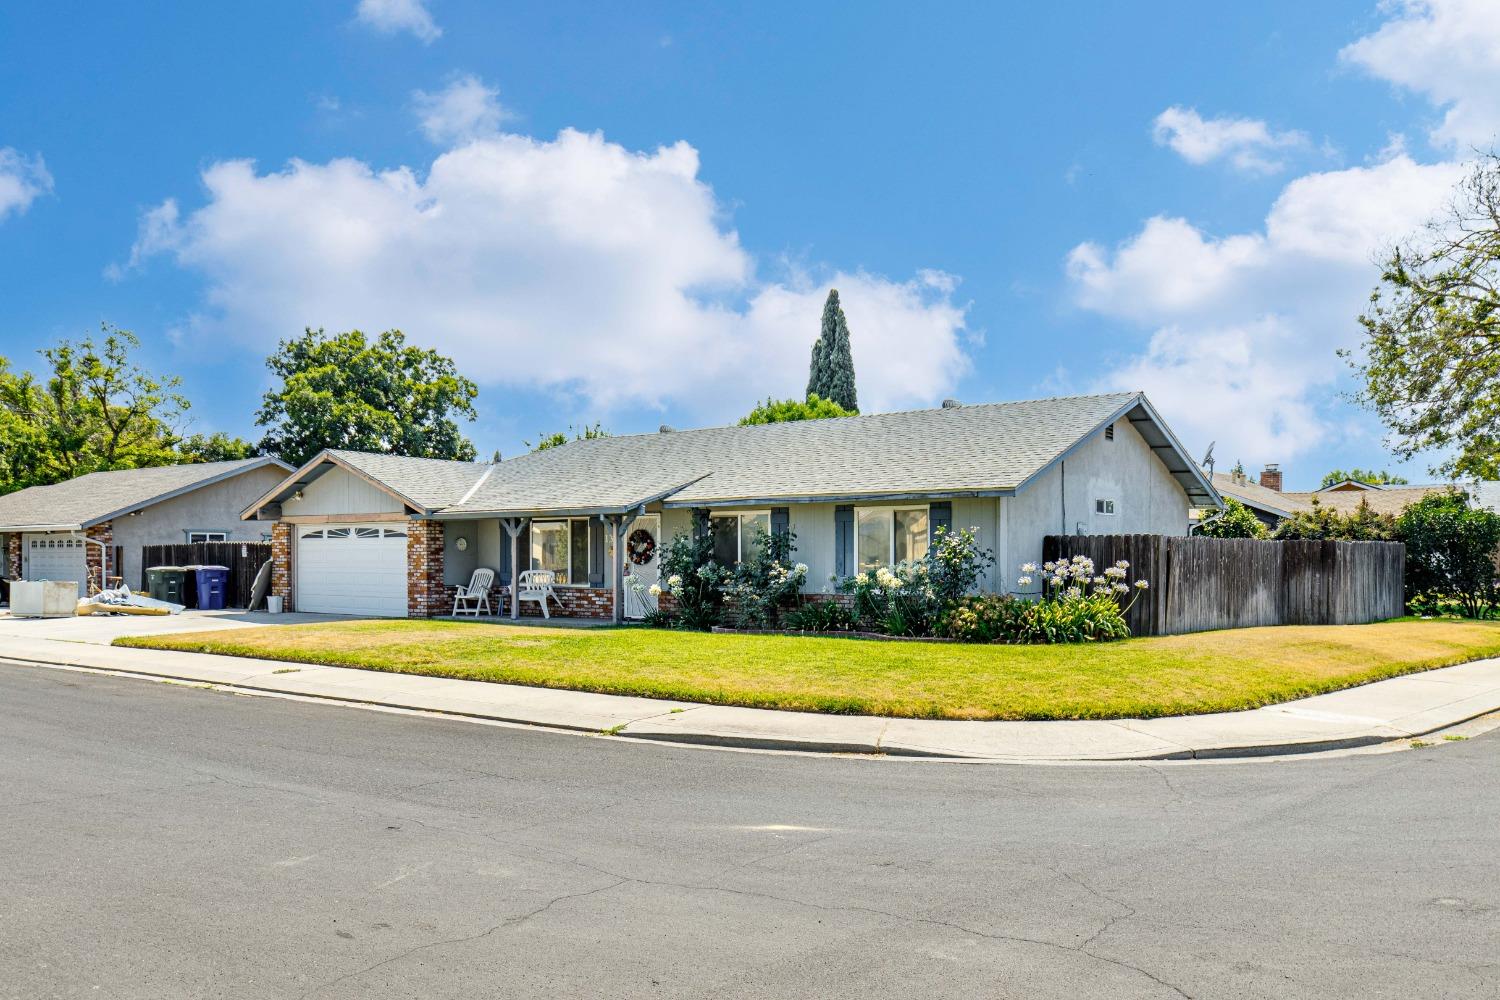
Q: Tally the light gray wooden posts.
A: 2